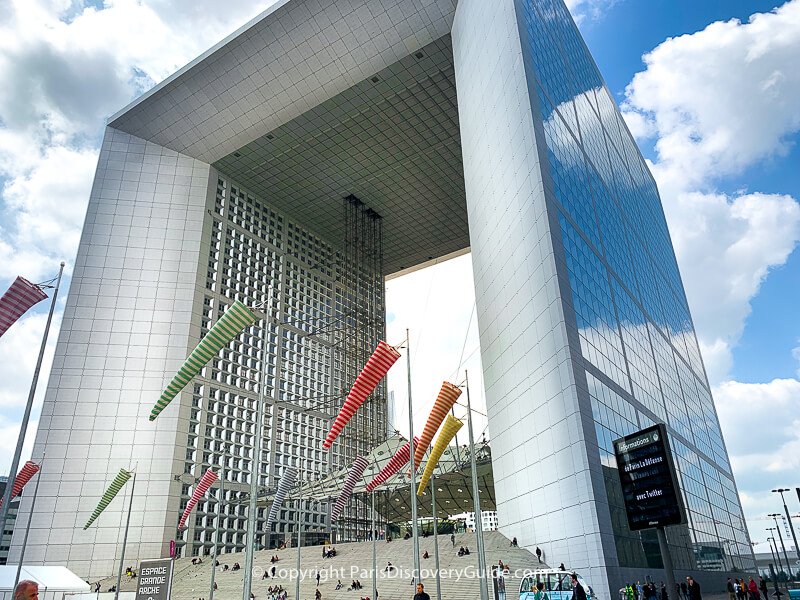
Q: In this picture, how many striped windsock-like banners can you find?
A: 11